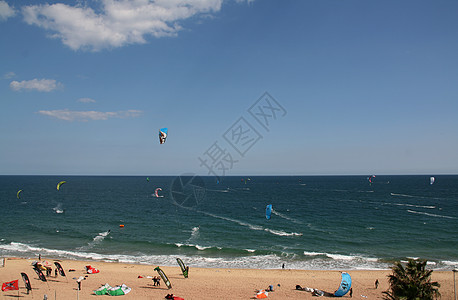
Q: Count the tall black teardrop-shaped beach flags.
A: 3